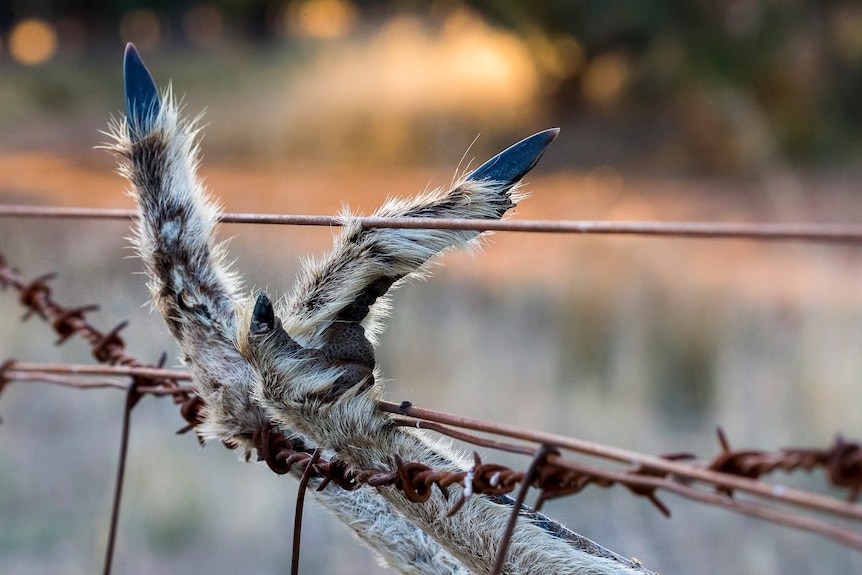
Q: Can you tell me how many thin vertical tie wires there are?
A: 3